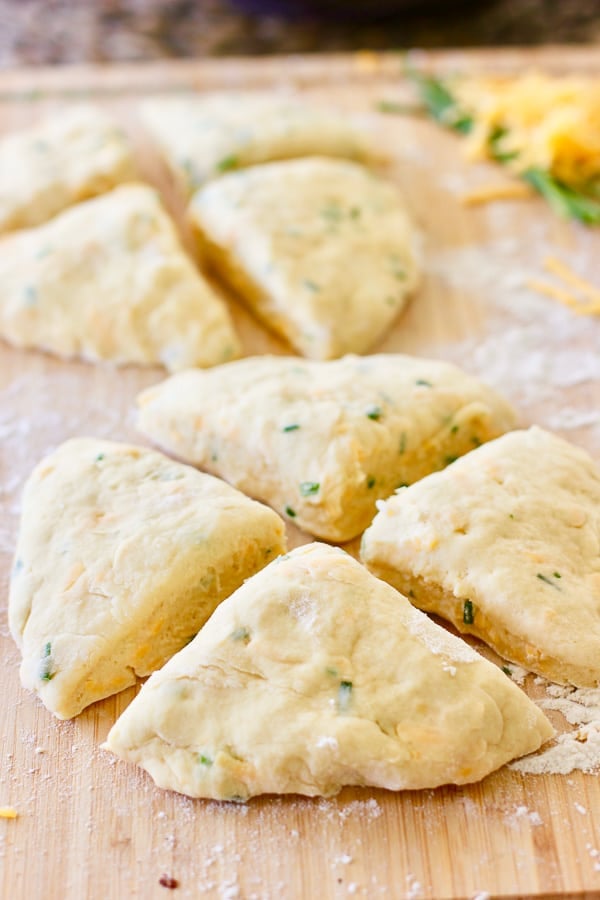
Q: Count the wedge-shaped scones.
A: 8